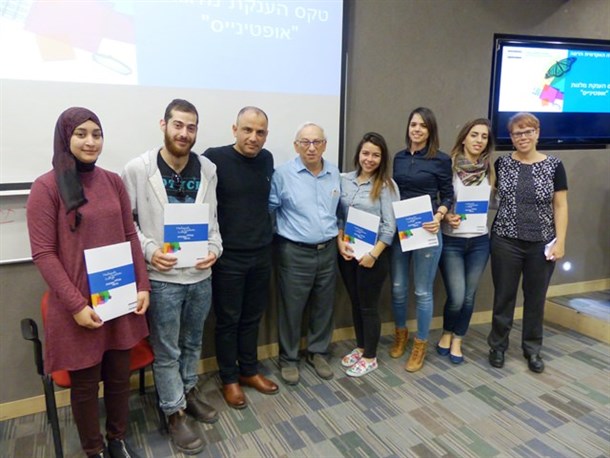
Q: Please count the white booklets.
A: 5